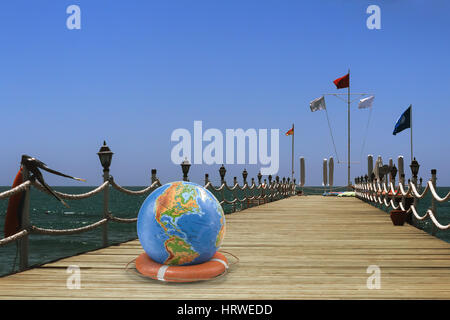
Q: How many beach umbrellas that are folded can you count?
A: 7